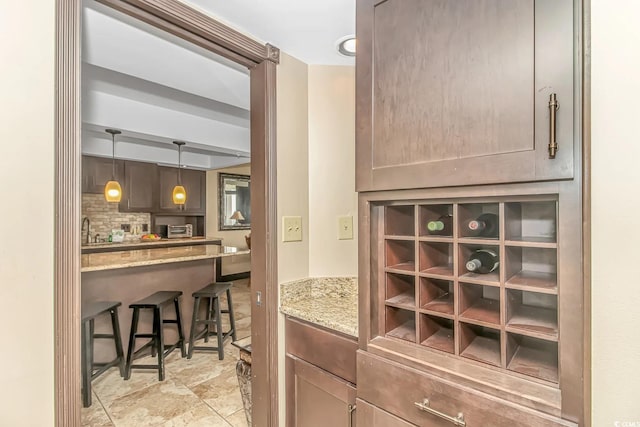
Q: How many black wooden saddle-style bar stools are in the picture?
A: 3